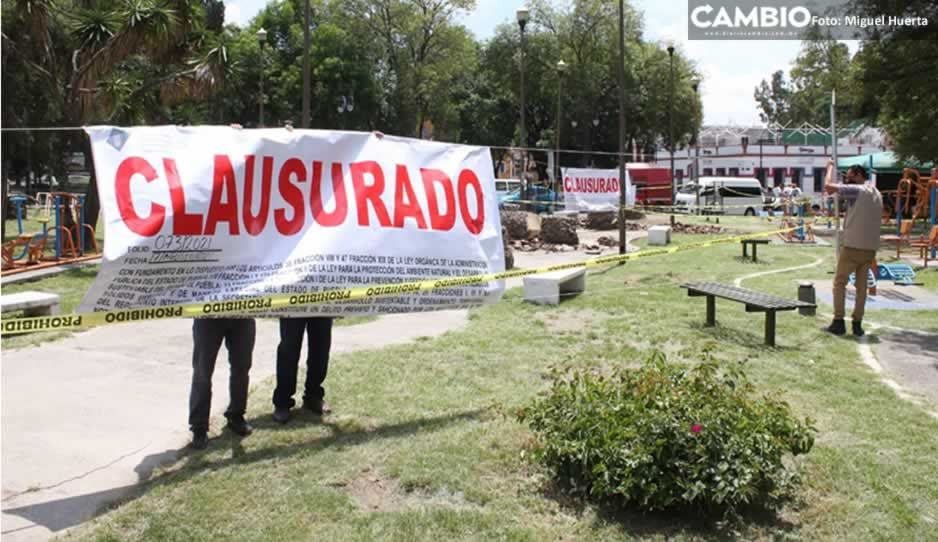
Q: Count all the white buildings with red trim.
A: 1